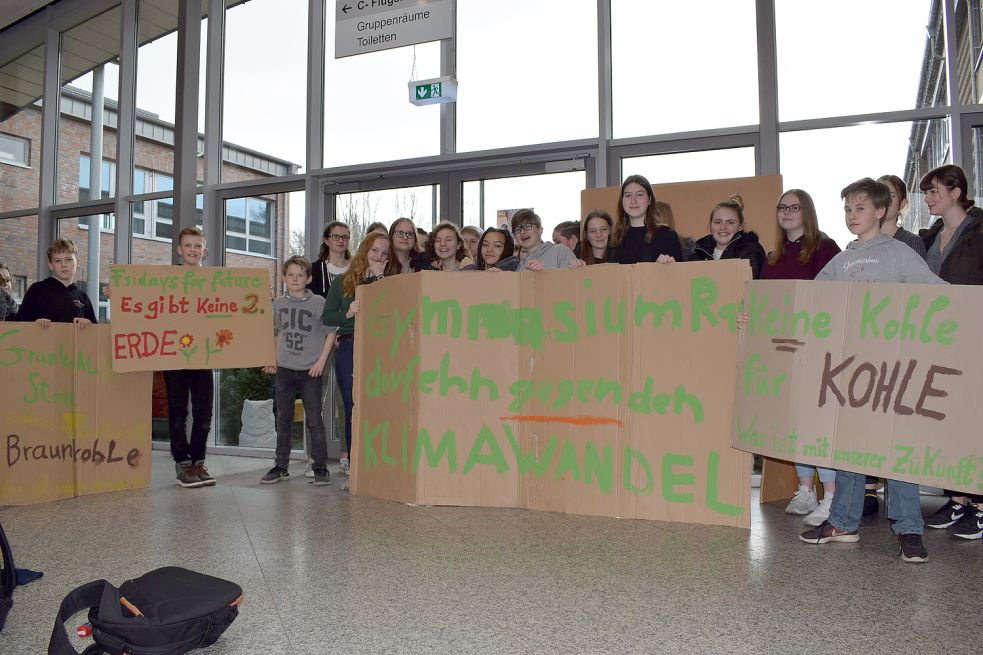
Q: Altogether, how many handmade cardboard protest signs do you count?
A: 4